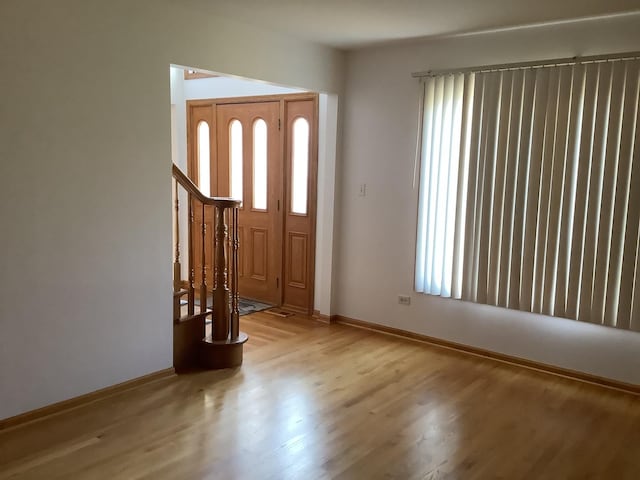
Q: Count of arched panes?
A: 4